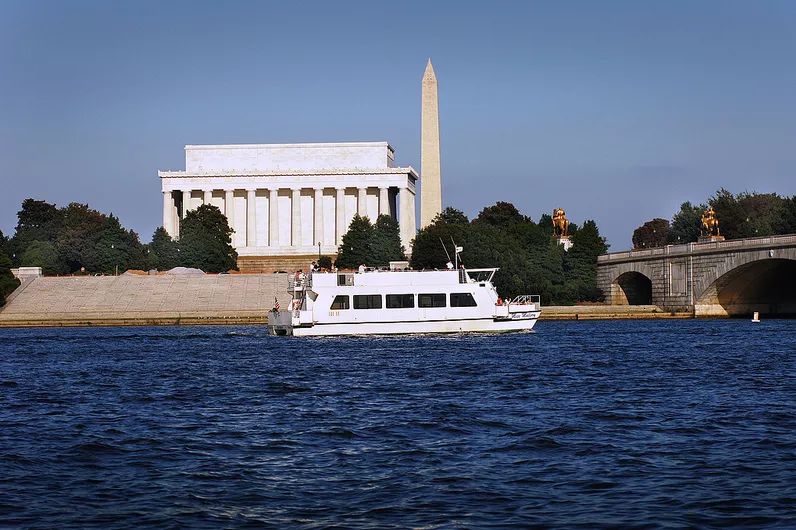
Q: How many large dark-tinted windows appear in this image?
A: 5